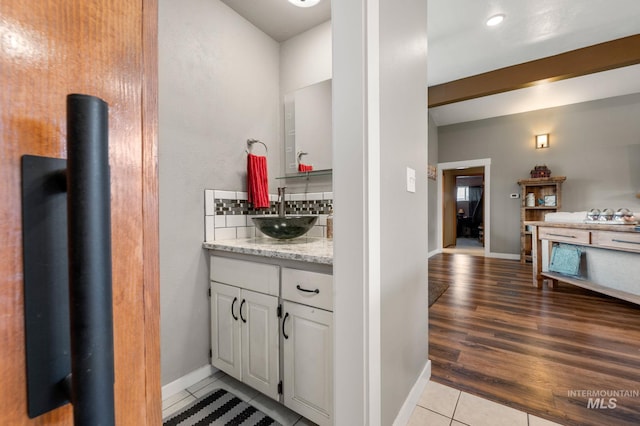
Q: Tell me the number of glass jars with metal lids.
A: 3